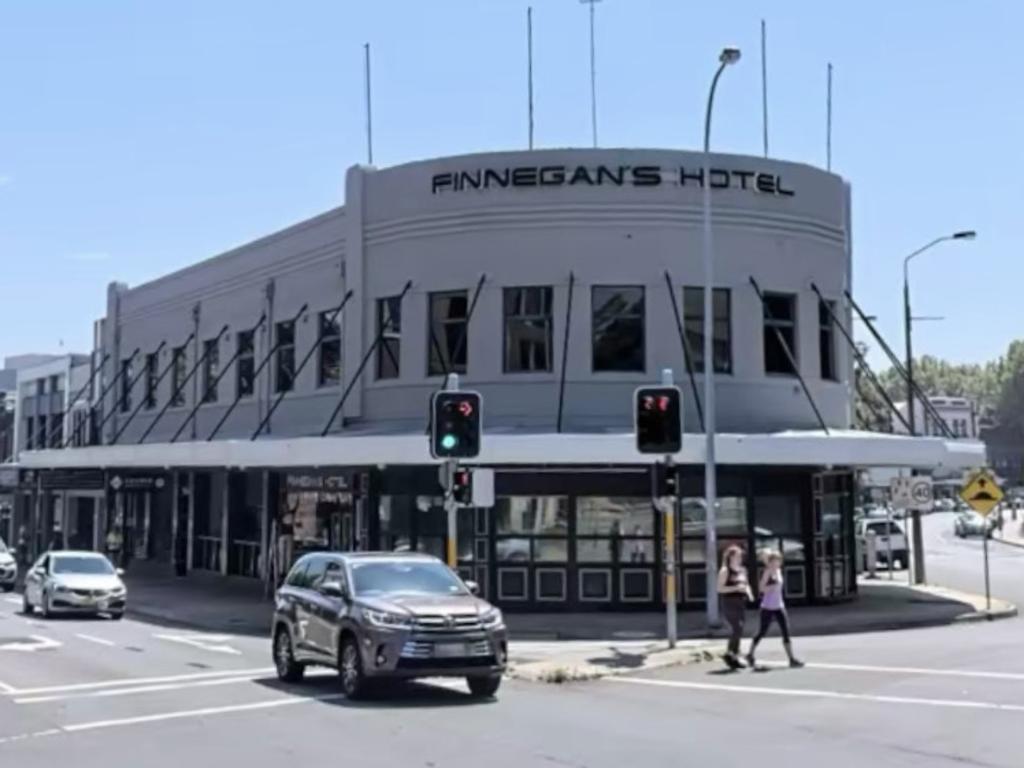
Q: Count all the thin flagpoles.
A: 5